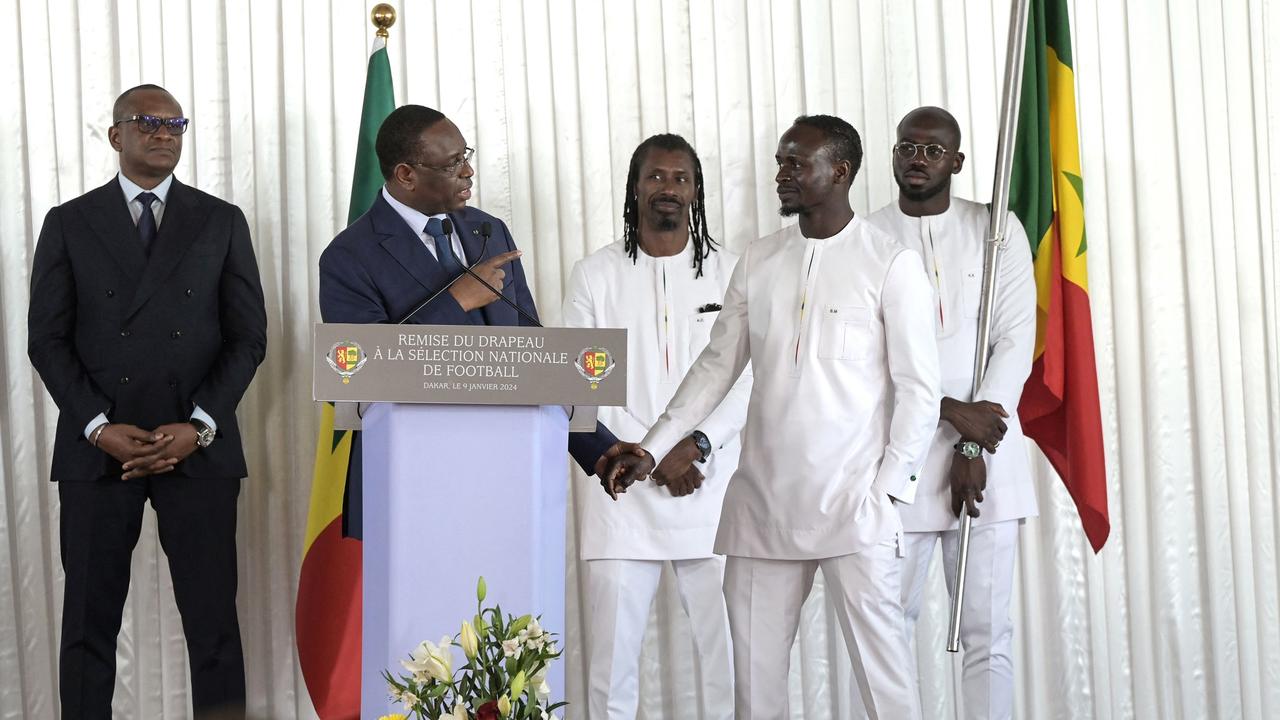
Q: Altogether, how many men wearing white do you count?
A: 3